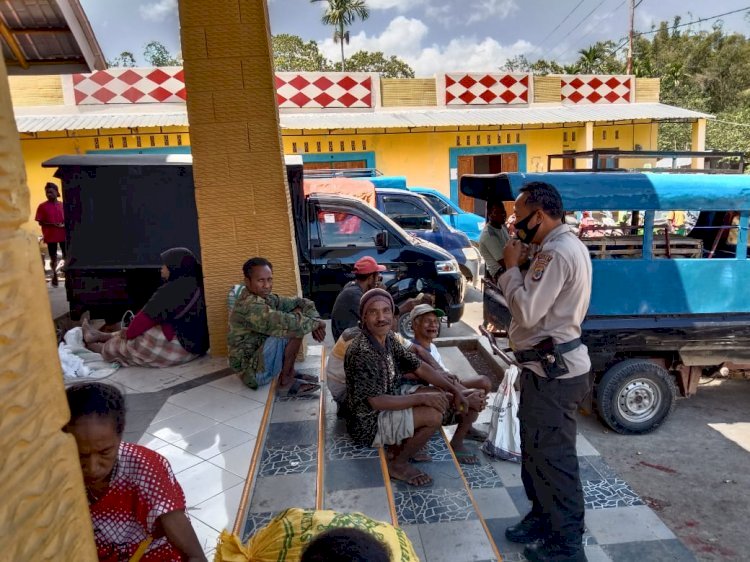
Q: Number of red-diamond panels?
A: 4